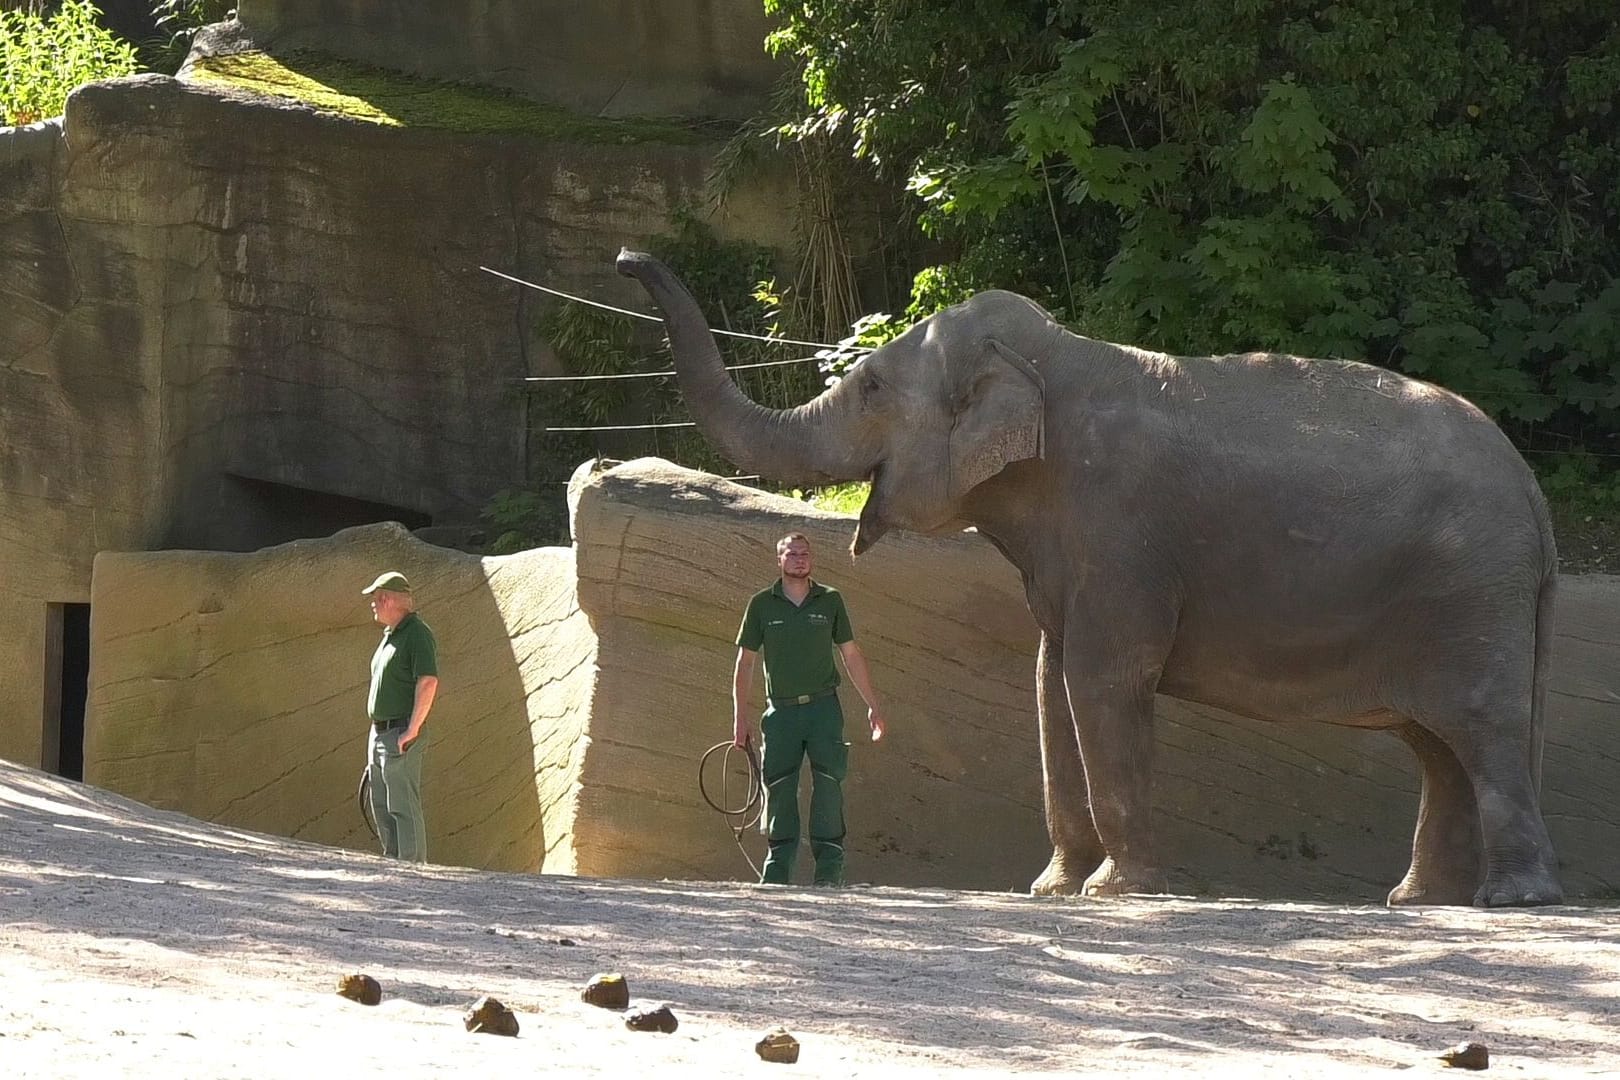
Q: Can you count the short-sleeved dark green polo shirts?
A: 2